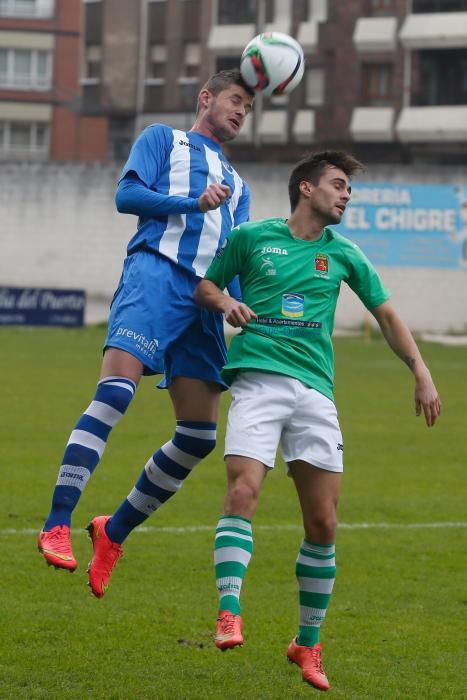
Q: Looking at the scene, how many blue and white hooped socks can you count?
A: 2